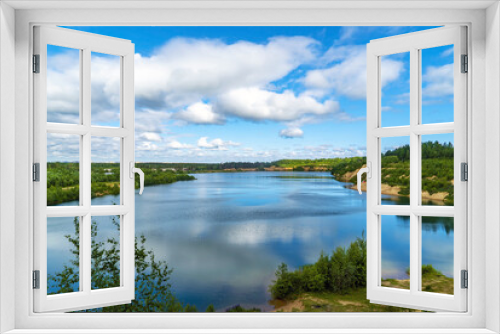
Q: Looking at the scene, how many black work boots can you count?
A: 0